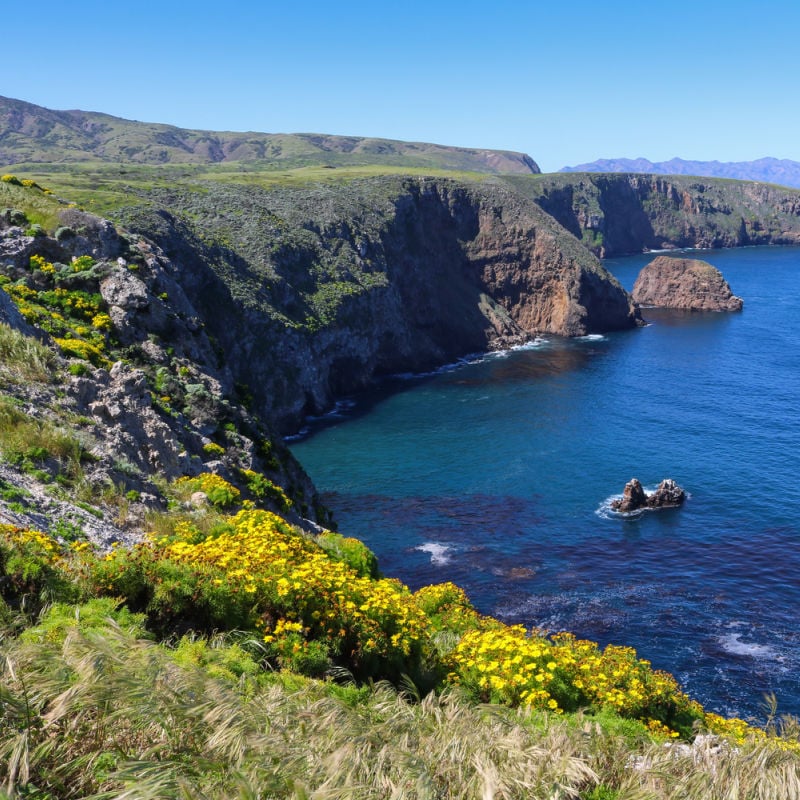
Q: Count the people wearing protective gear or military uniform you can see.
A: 0